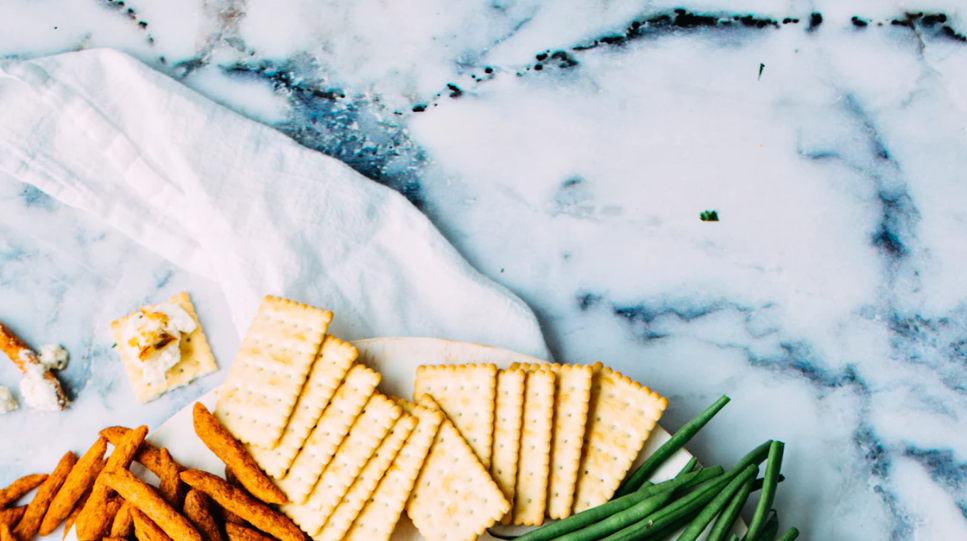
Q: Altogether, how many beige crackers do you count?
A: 13